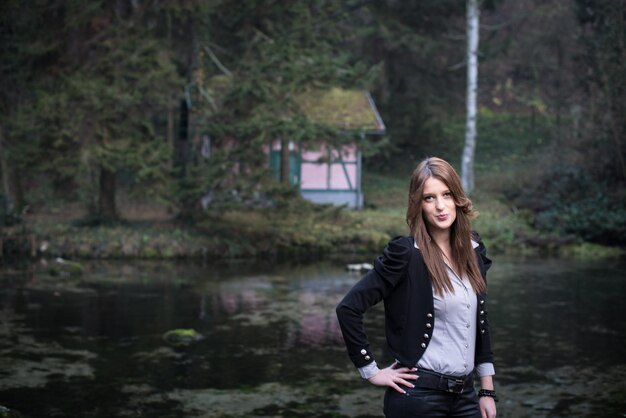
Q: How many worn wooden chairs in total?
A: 0